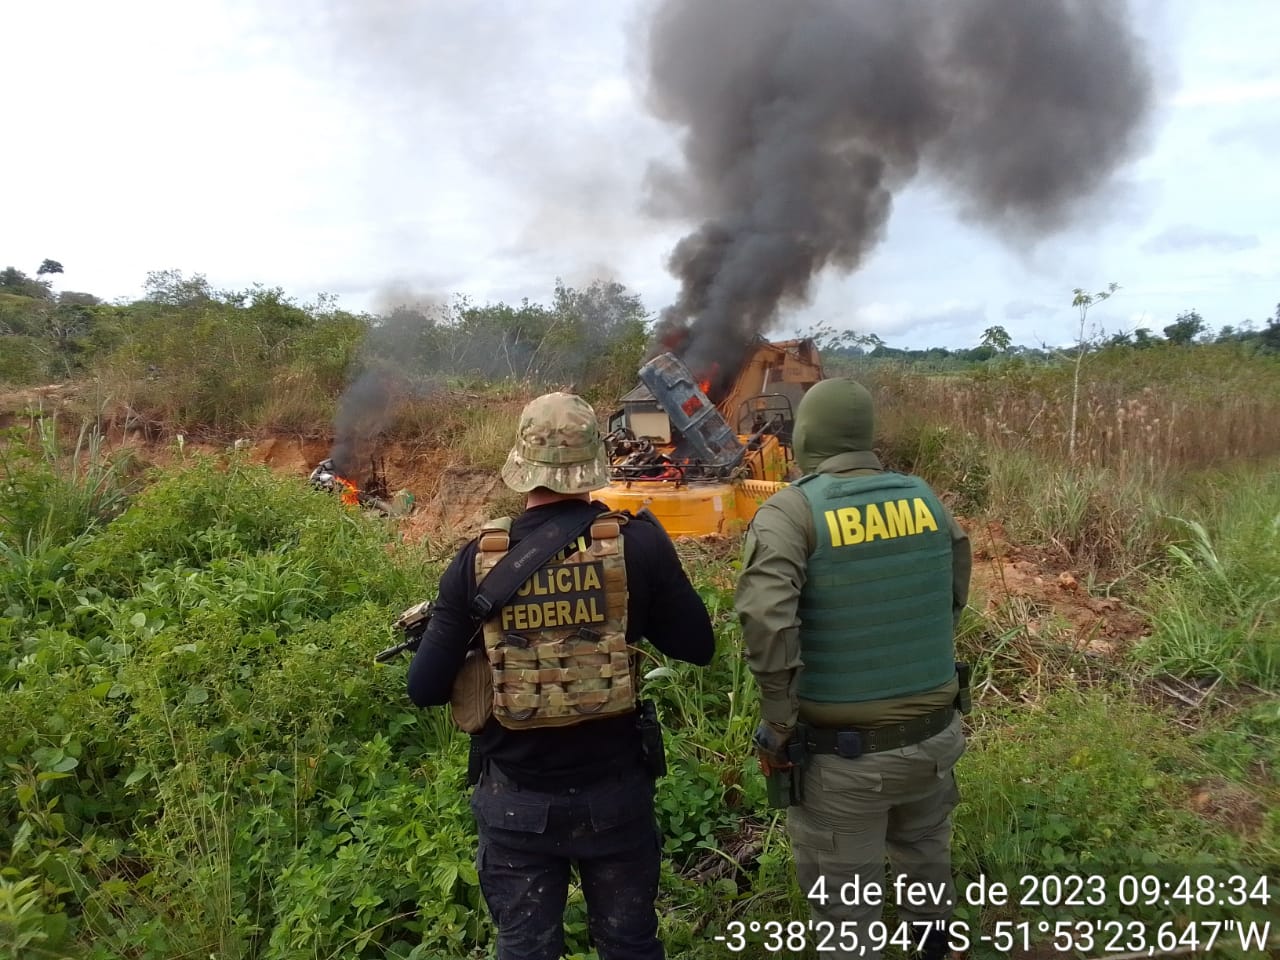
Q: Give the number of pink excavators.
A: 0